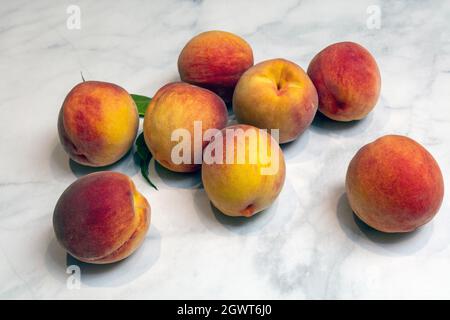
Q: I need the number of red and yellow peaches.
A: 8